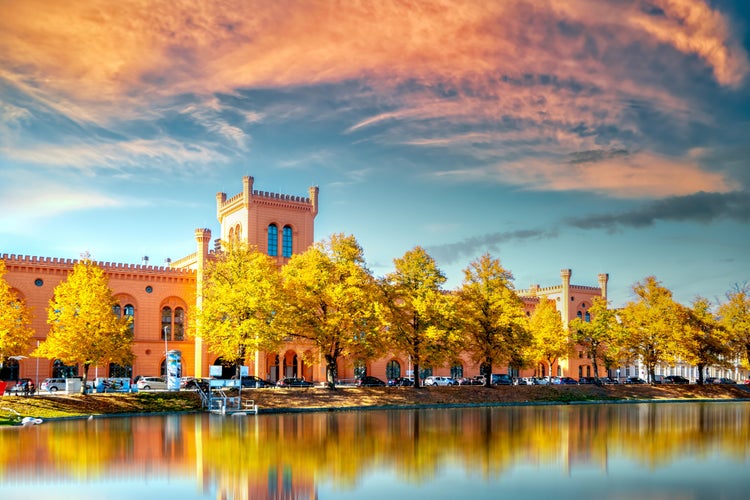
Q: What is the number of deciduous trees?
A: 11